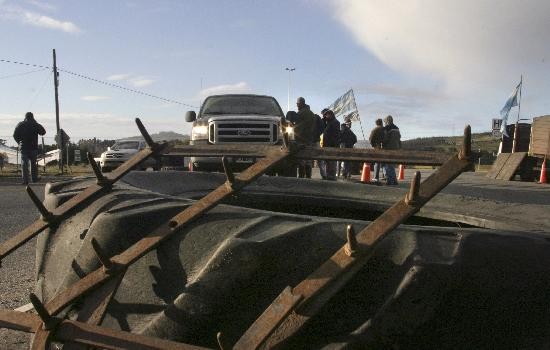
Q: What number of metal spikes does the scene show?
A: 11